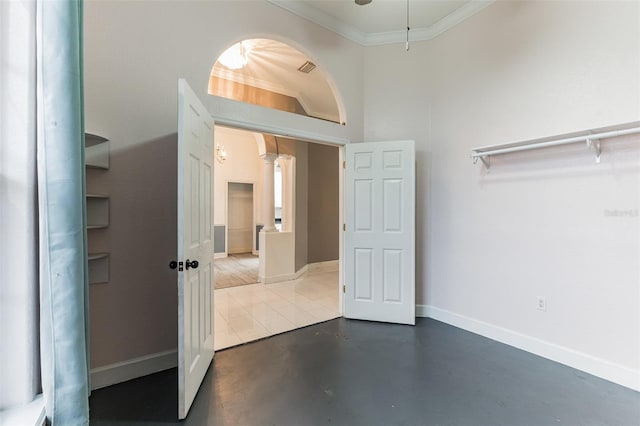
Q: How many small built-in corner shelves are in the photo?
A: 3